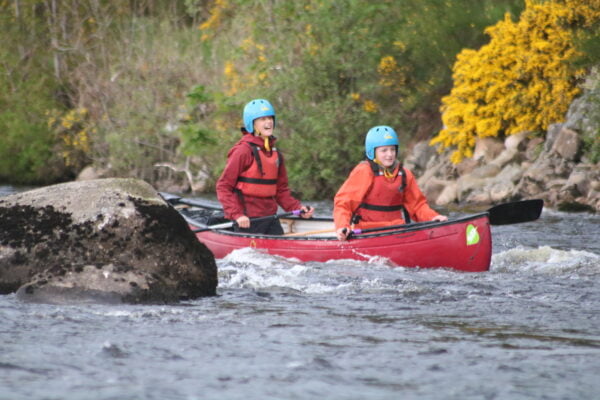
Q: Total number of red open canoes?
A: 1